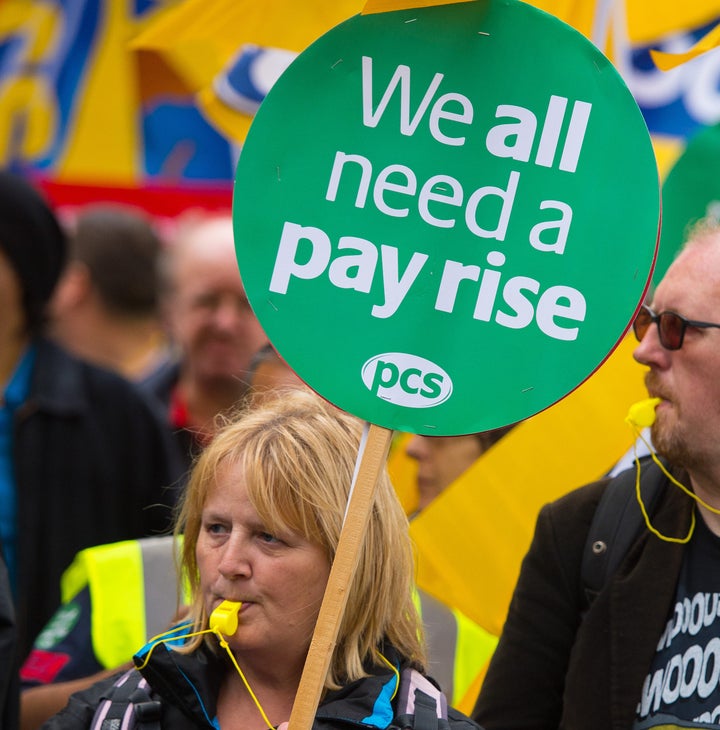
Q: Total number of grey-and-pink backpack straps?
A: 2